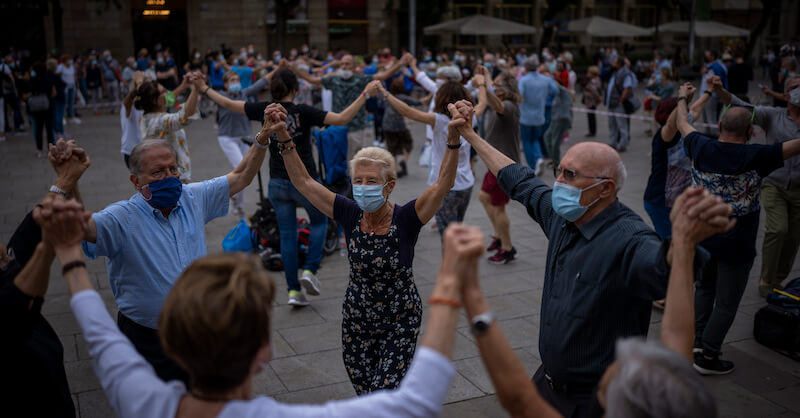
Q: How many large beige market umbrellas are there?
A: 3